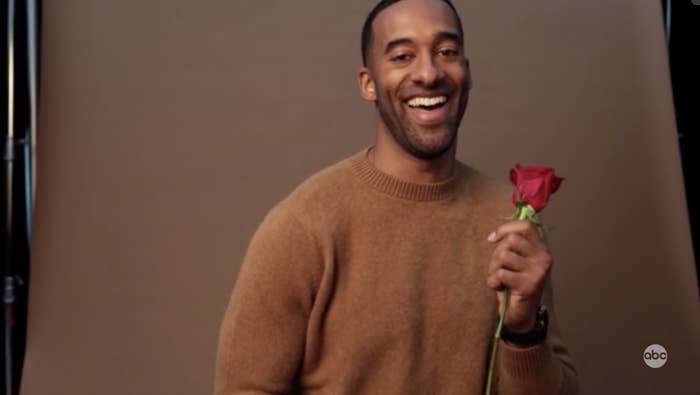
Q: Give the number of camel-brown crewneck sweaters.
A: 1